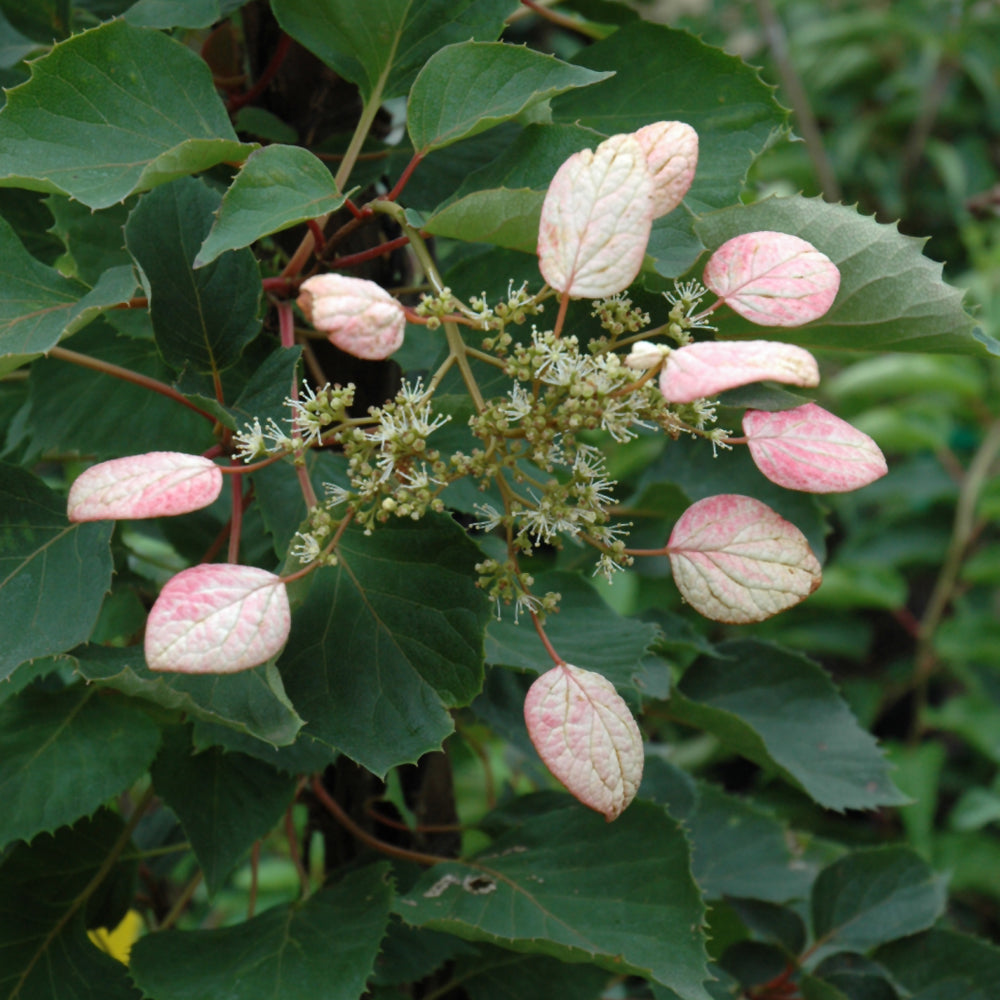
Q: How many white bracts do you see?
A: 10